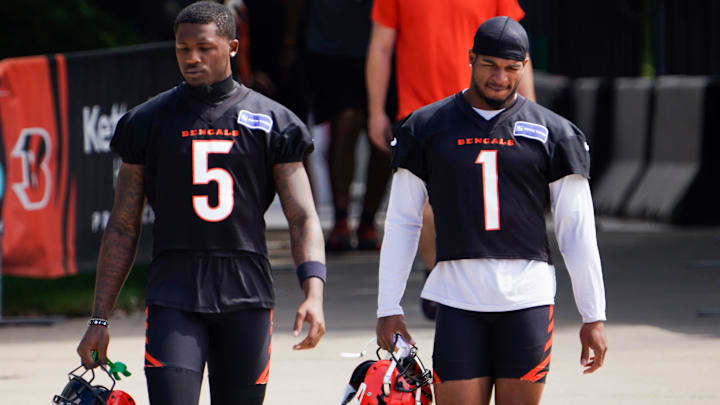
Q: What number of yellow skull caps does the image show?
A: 0